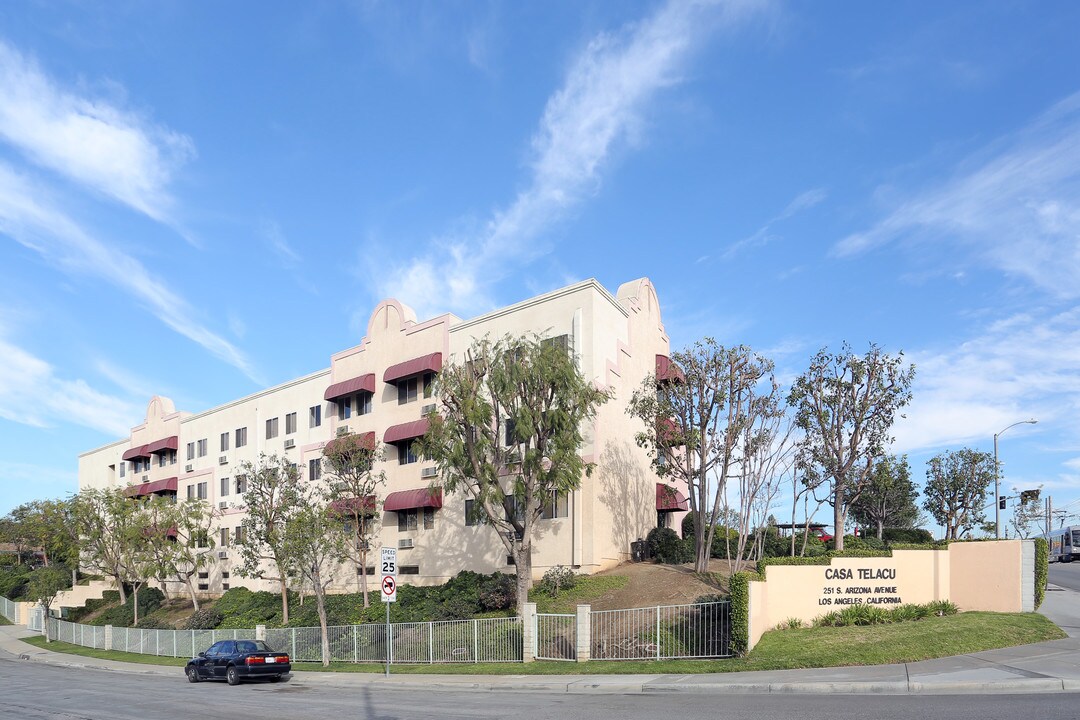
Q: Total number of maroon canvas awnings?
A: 15